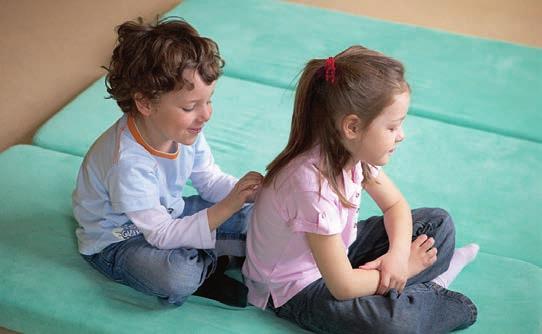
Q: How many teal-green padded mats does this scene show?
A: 3